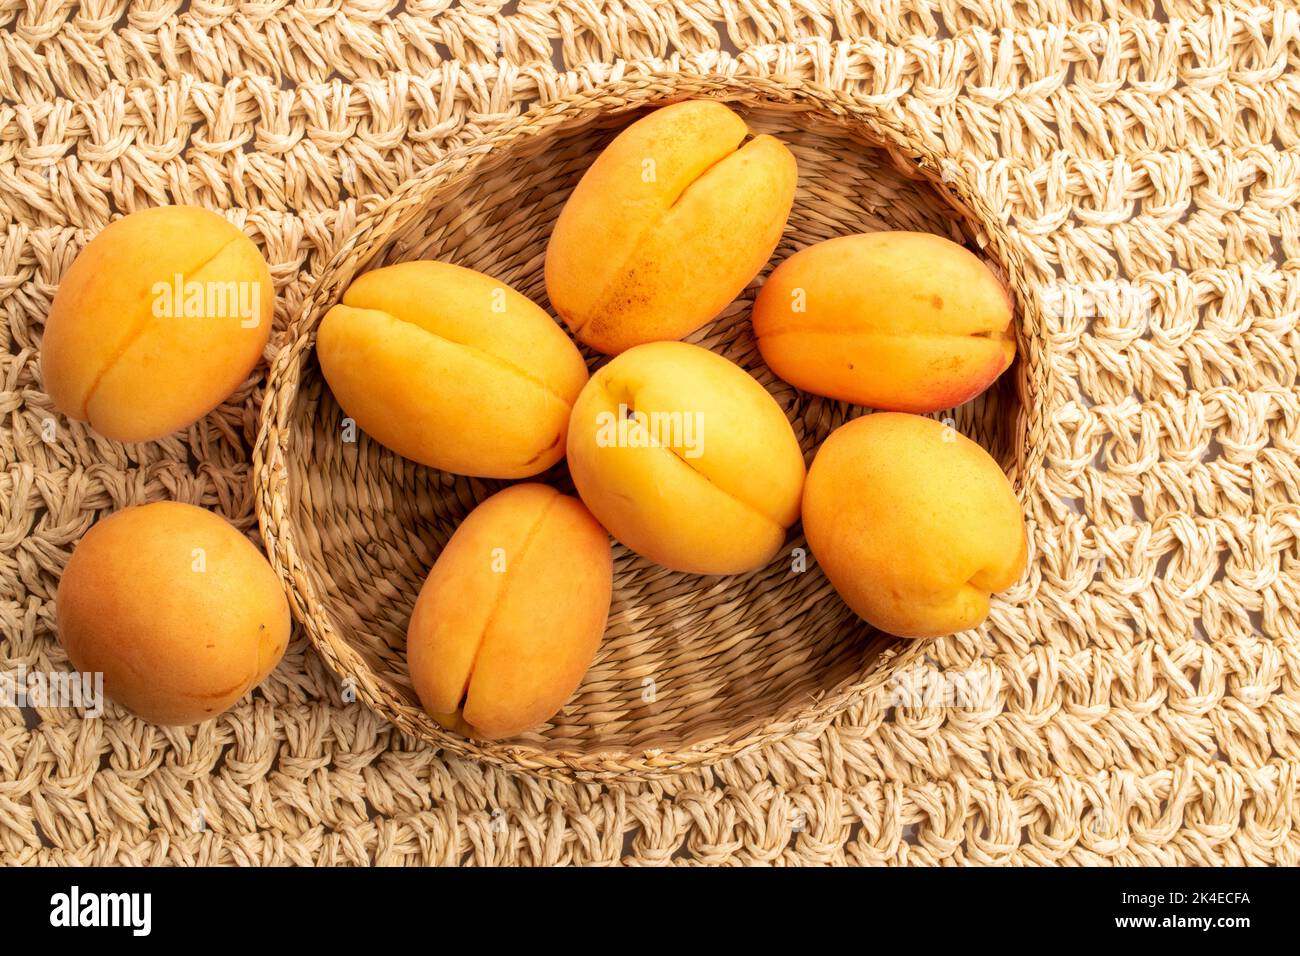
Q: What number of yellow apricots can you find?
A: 8